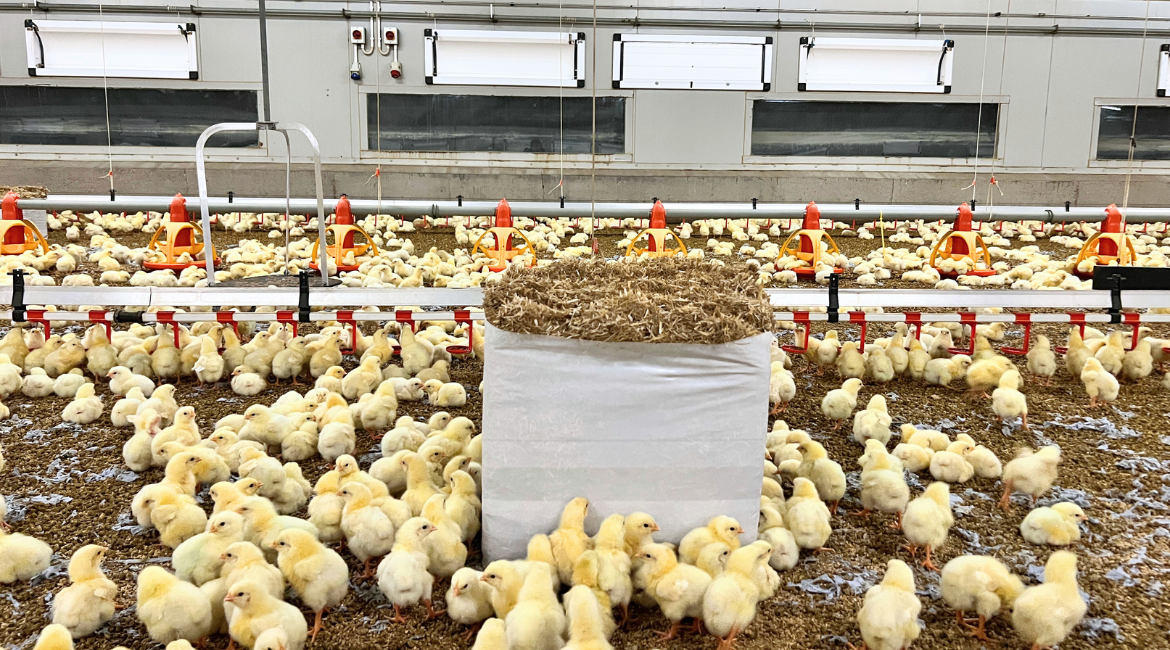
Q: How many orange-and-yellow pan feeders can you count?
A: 8